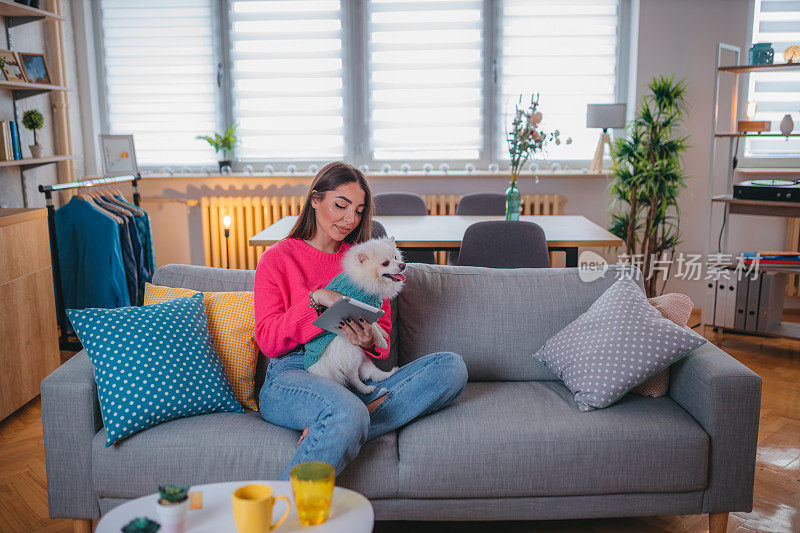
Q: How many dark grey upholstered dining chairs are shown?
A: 4